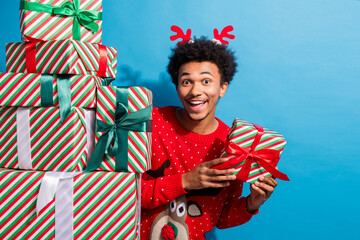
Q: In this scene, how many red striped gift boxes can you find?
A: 7